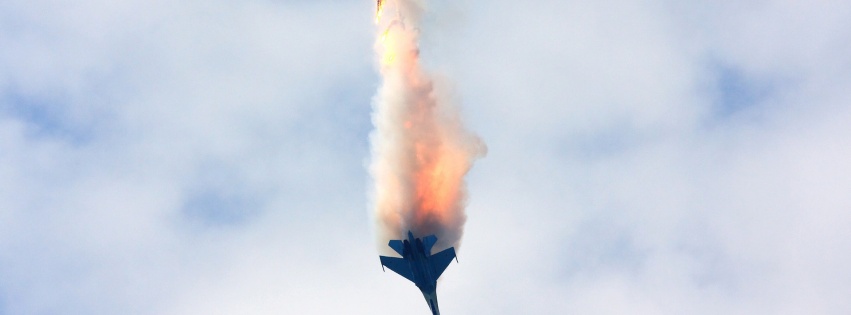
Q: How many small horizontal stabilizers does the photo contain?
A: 2